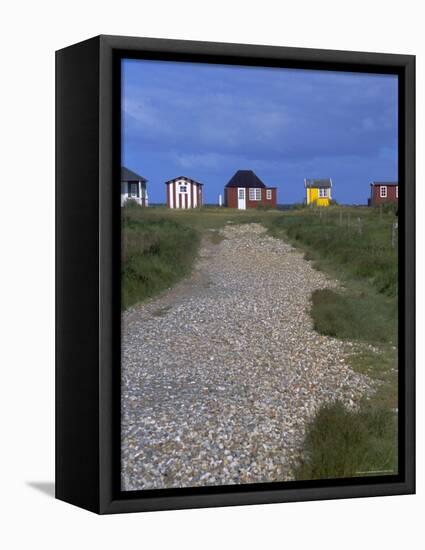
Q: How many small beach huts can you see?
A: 5